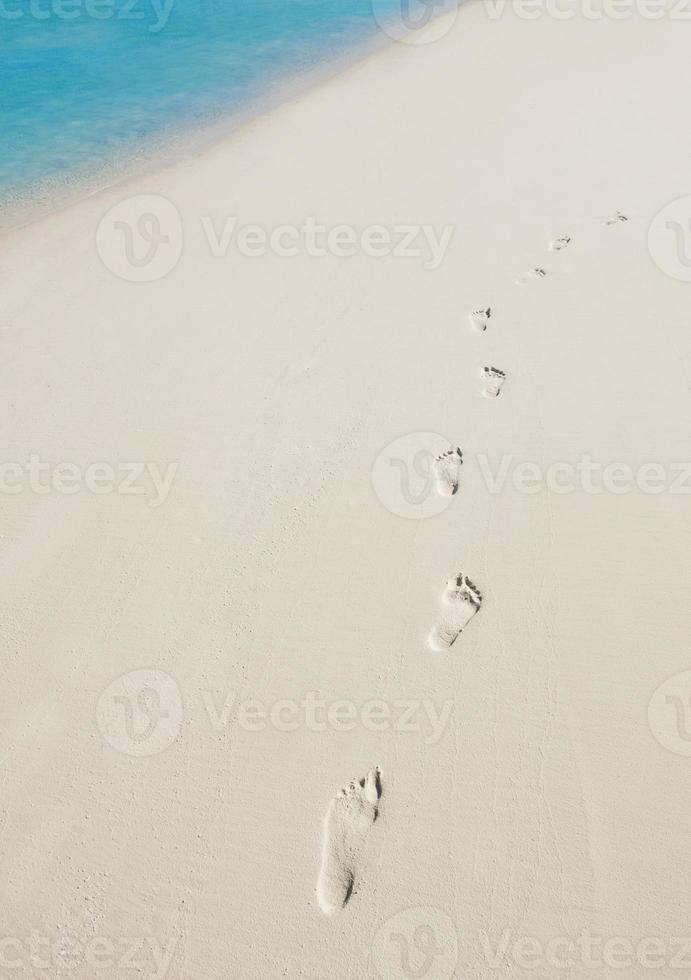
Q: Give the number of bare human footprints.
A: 8